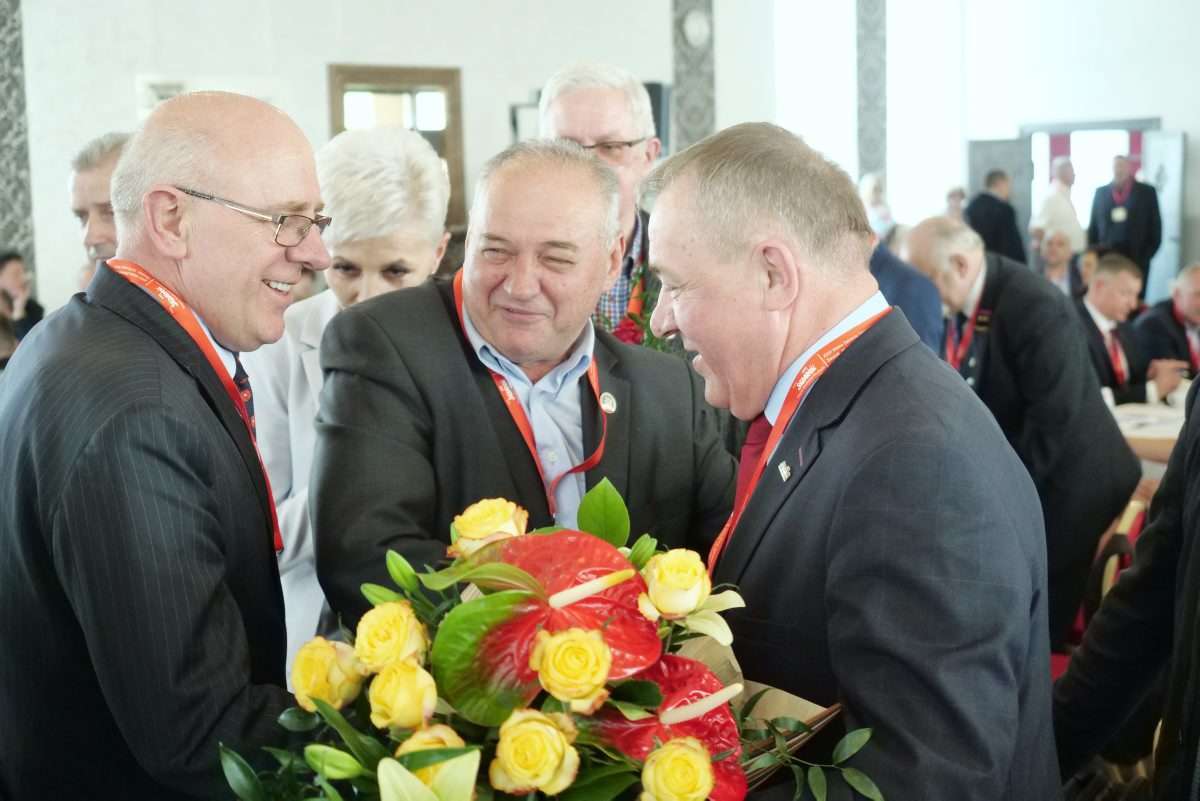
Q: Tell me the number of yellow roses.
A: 9